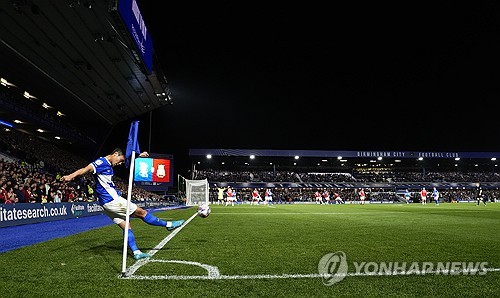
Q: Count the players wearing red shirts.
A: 8